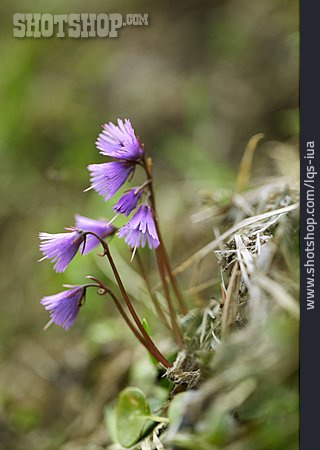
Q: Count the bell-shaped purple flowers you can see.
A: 7